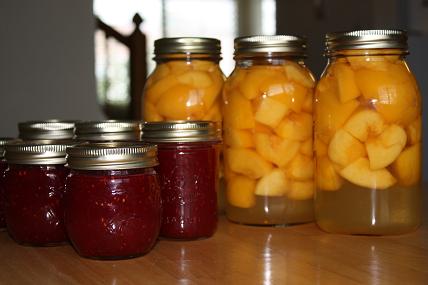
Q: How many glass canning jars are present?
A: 9